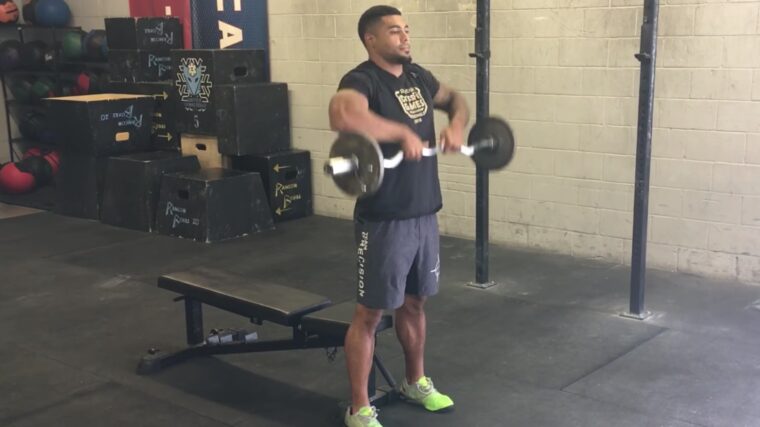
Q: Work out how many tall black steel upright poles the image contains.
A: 2